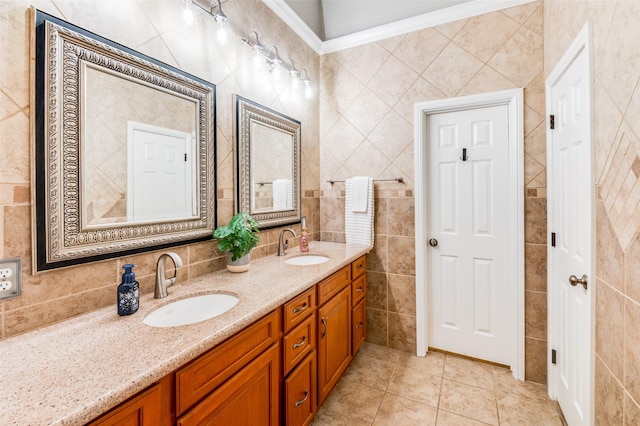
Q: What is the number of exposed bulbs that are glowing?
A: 6